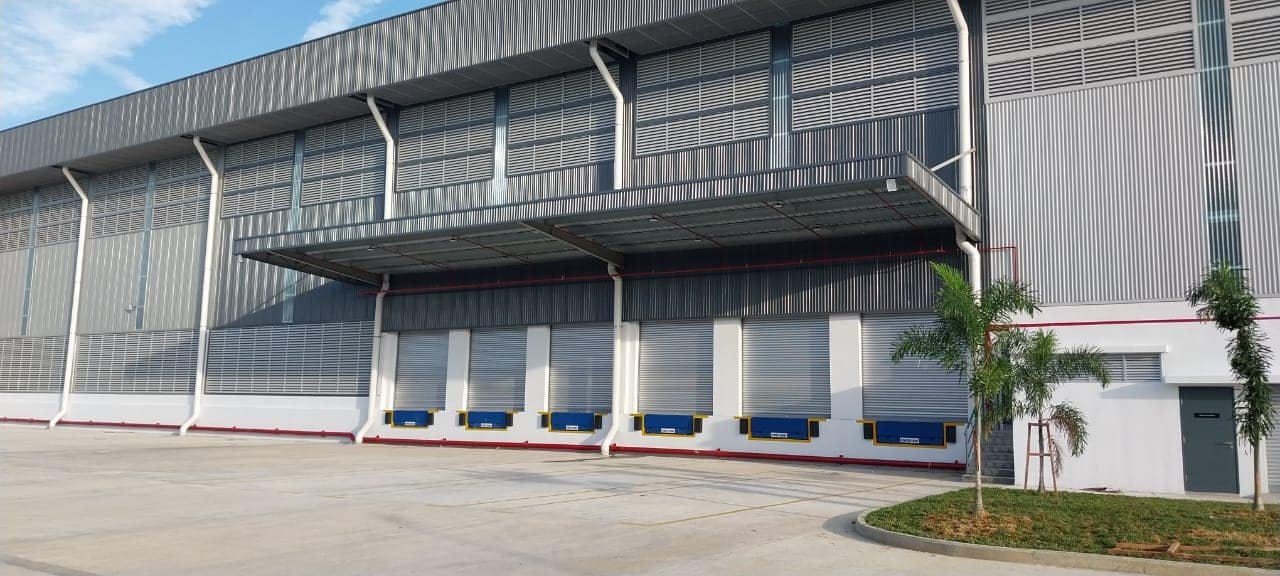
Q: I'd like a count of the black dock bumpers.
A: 12